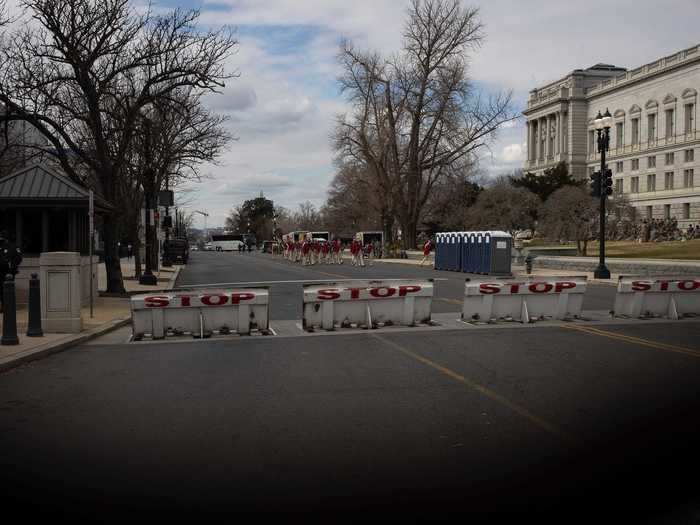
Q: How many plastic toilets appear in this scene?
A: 9